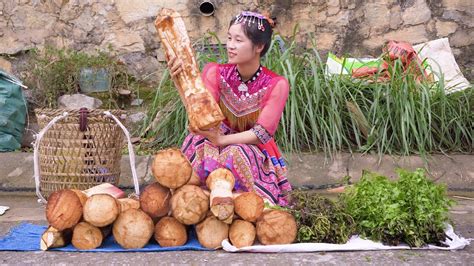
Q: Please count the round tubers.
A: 12